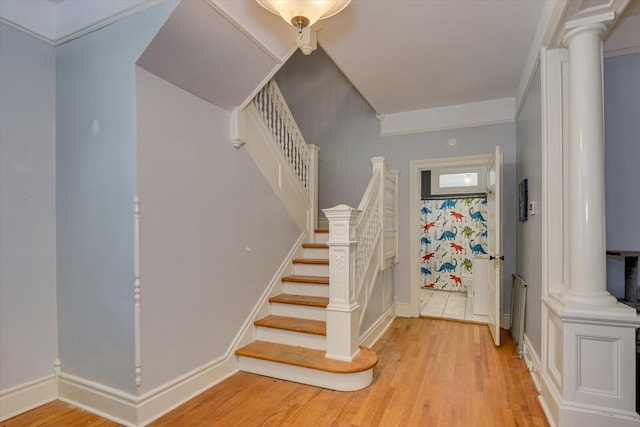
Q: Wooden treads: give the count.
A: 7